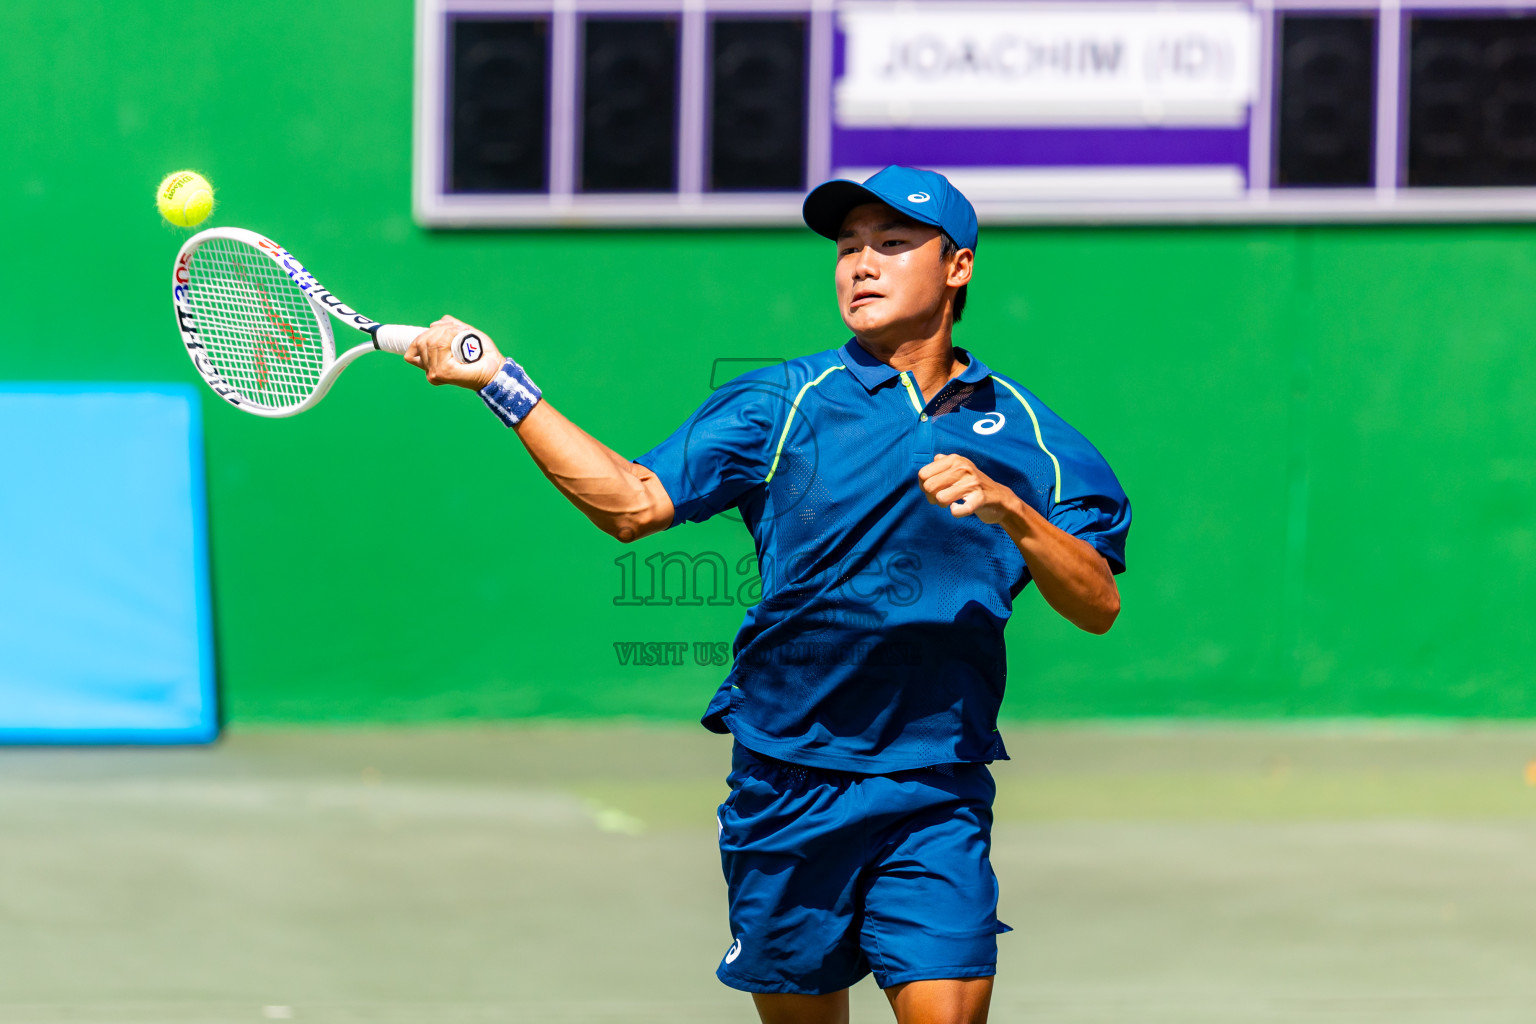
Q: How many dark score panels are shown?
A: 5